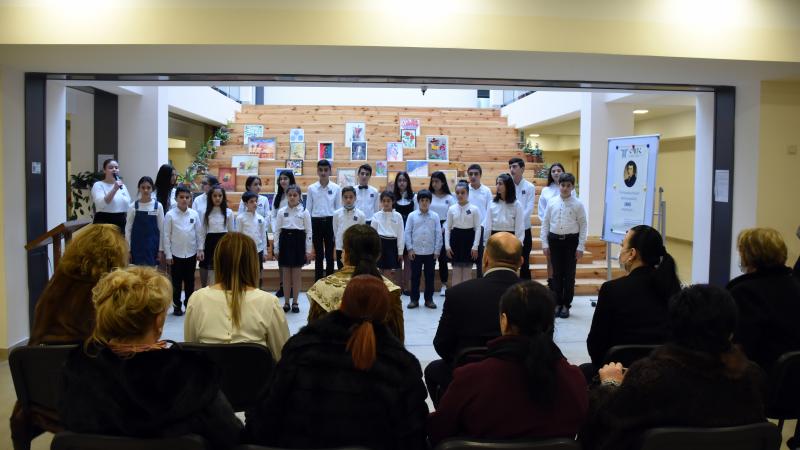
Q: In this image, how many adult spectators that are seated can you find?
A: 10